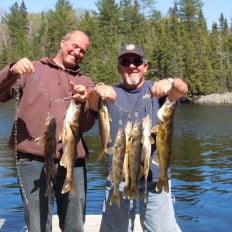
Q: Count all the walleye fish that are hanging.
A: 8